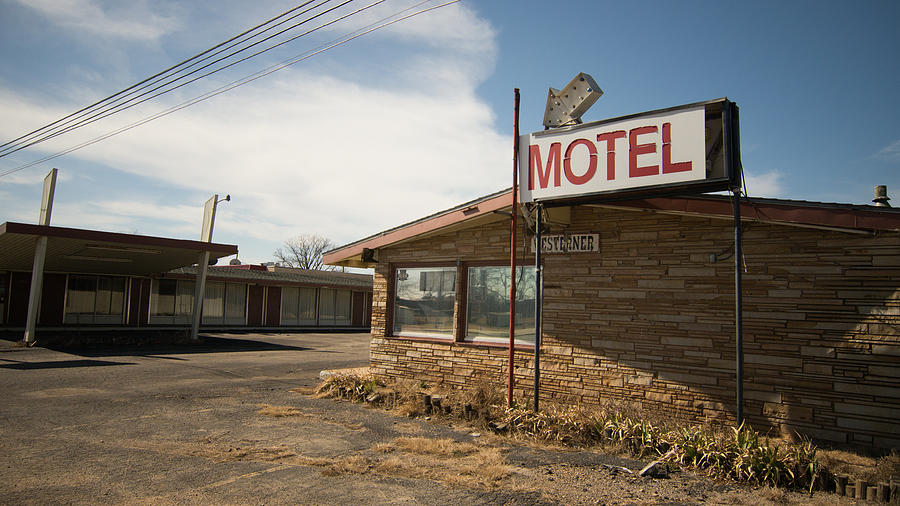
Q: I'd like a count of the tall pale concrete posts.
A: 2